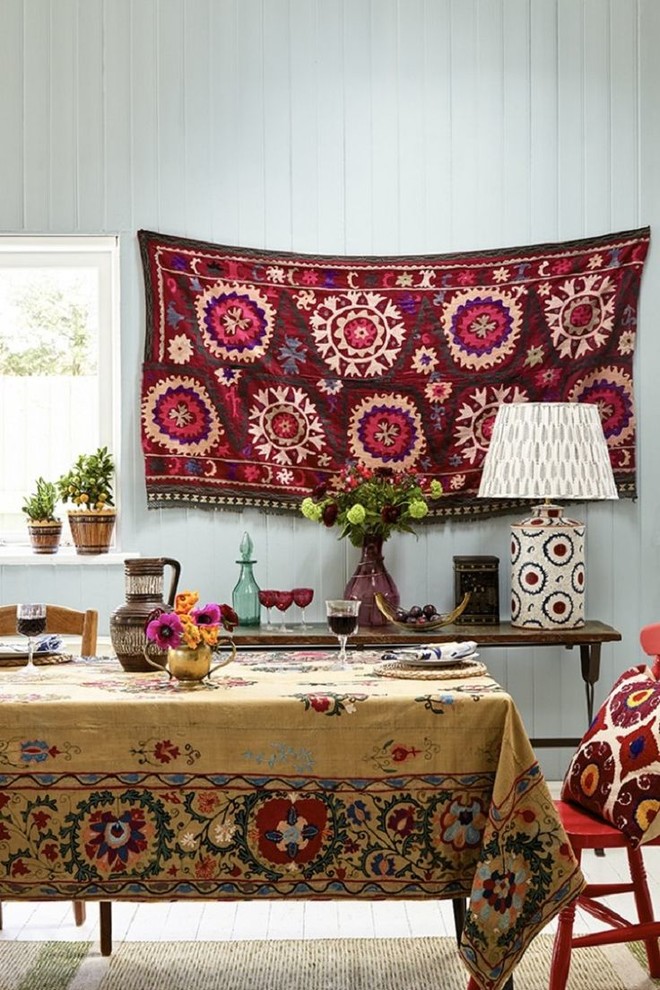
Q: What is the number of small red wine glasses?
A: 3